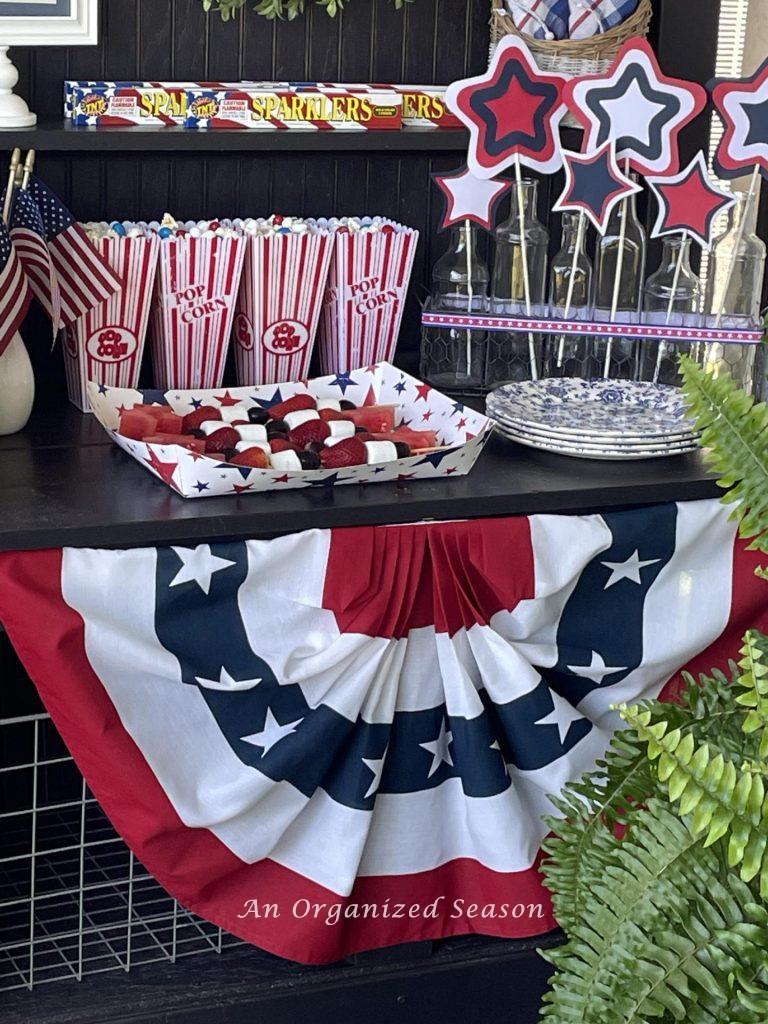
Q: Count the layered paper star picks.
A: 6